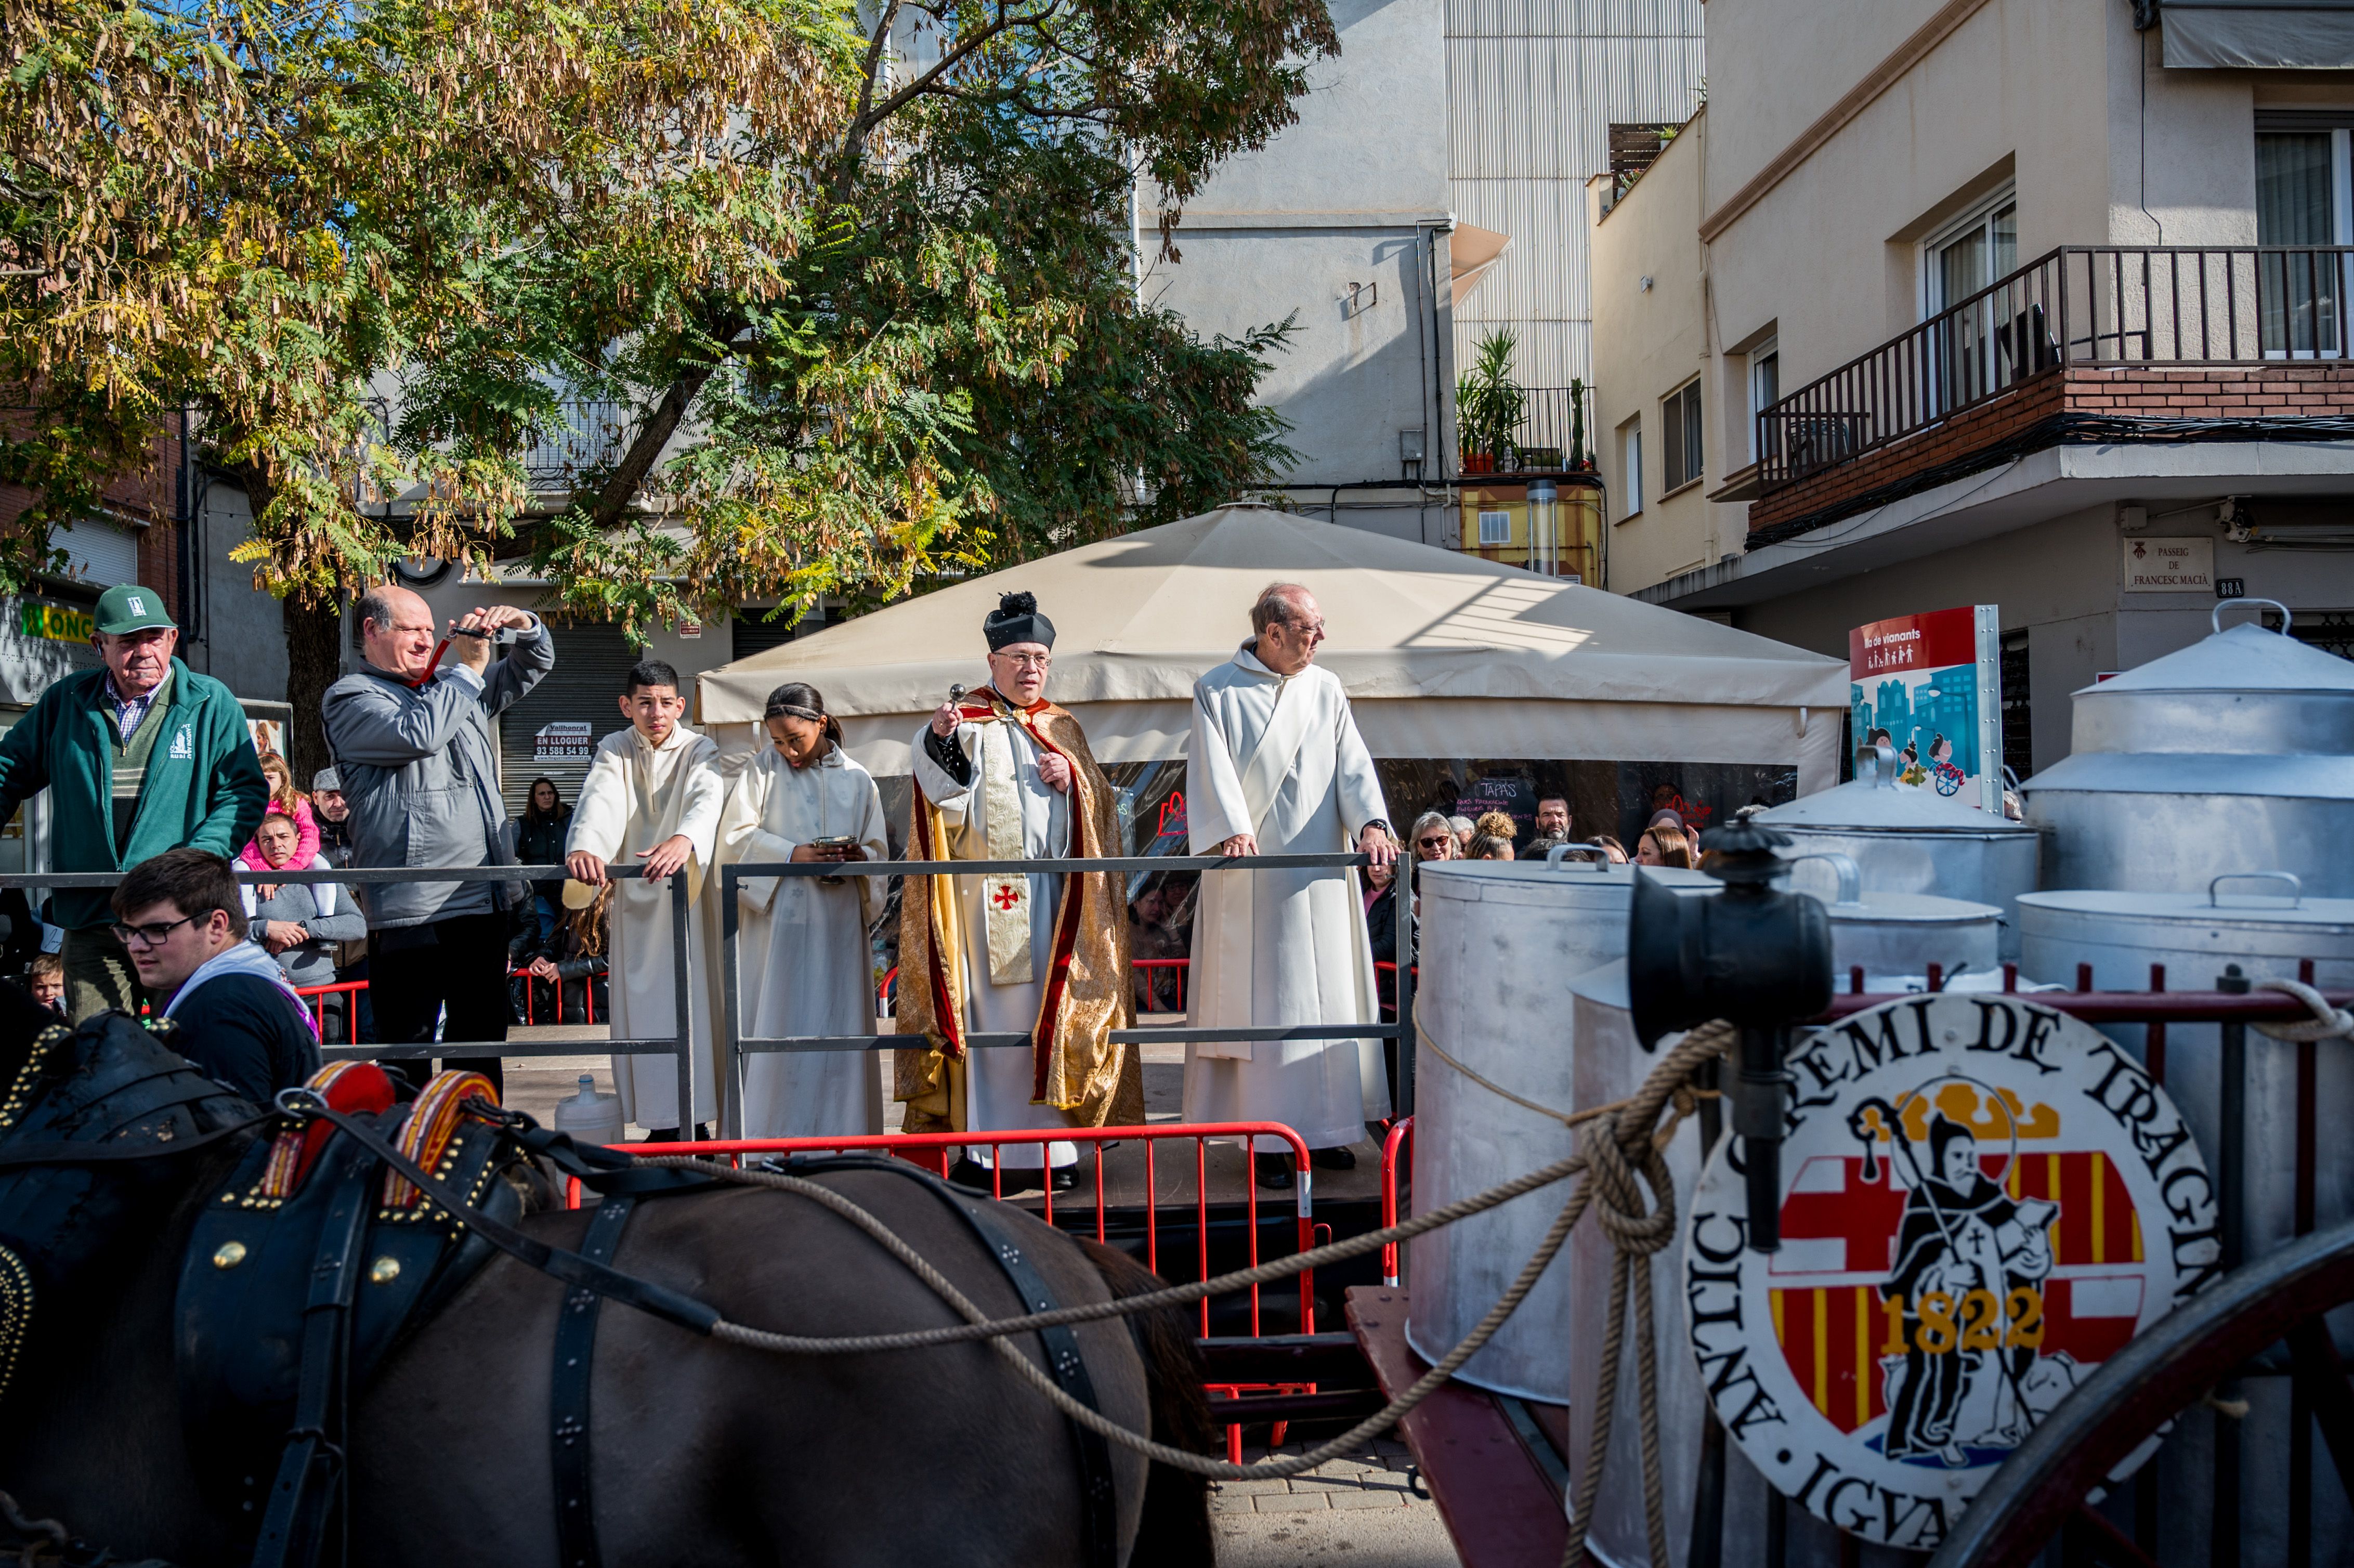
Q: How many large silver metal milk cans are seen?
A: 5